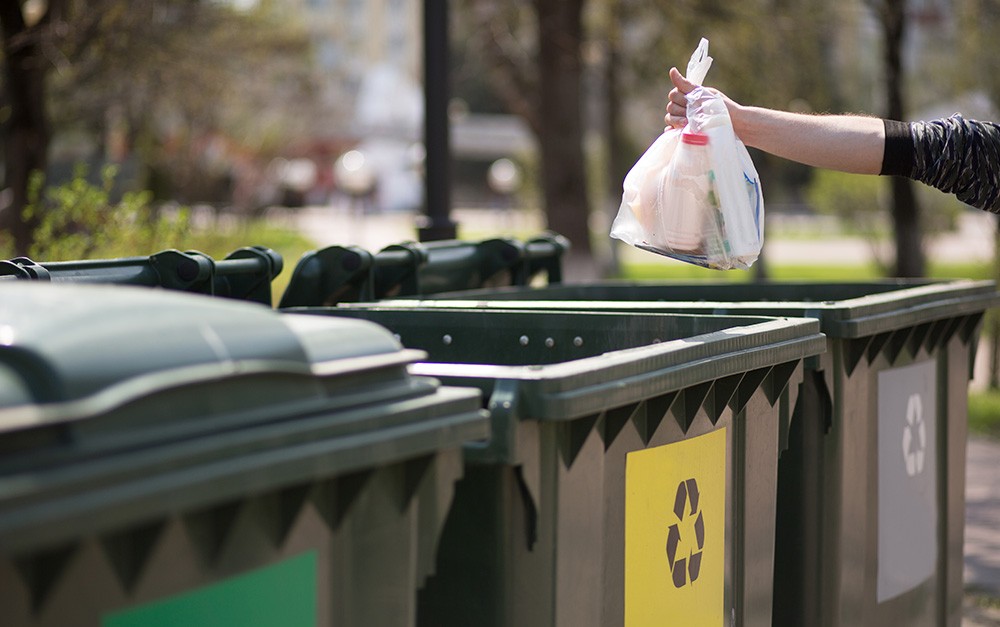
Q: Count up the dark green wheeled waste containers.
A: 3